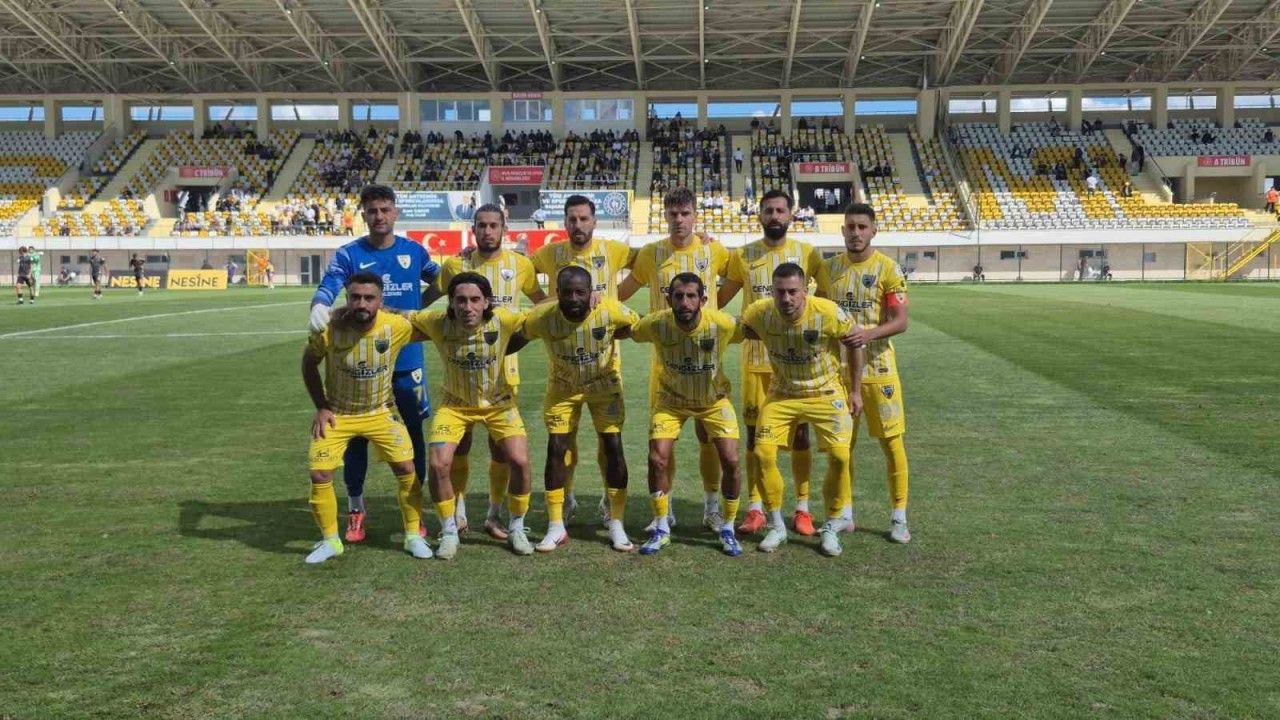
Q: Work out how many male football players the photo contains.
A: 11